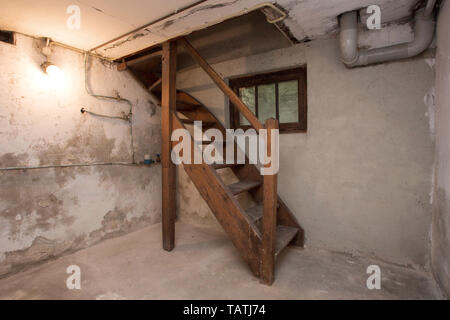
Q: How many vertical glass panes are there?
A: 3